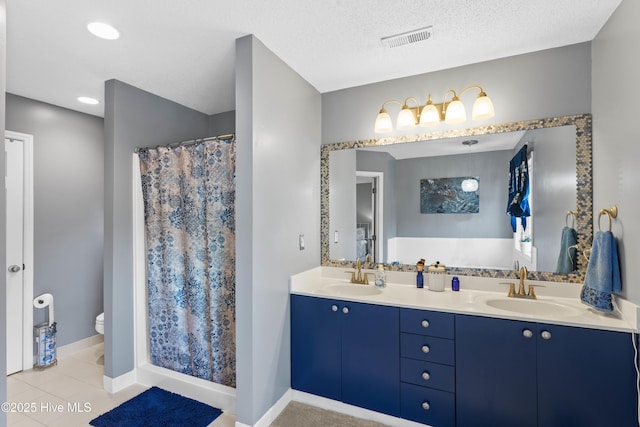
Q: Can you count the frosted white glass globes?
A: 5